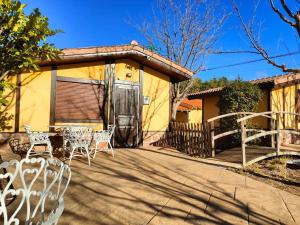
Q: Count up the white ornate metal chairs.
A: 4